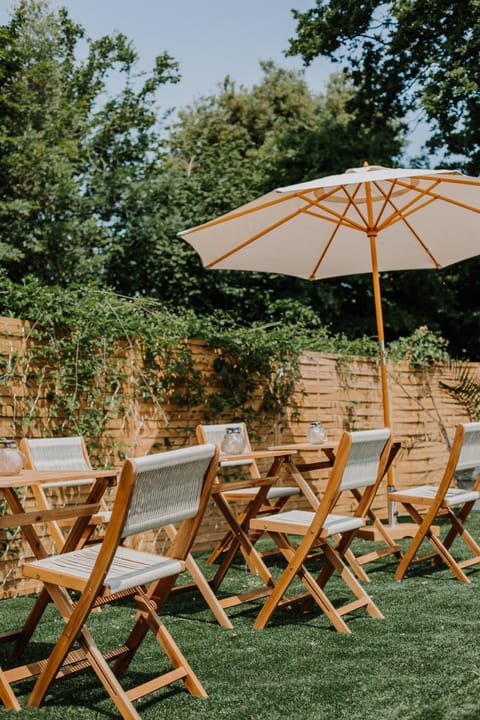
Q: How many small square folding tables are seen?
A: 3